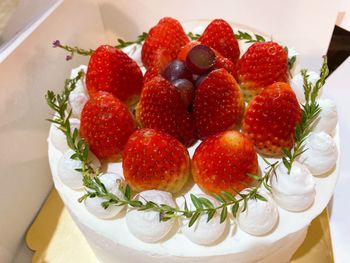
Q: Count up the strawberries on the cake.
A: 12